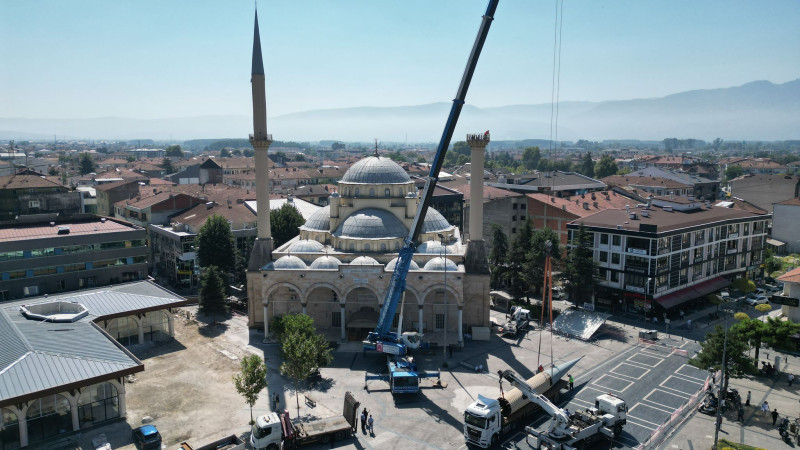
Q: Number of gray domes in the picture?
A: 11